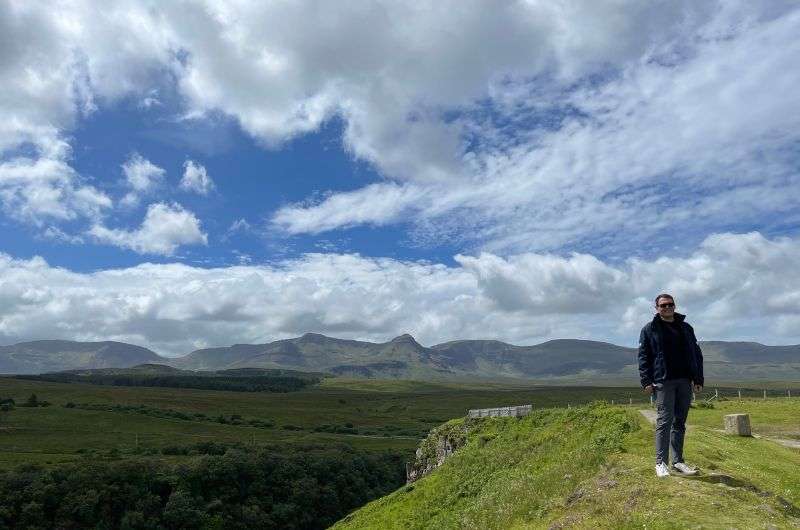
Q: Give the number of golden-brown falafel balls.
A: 0